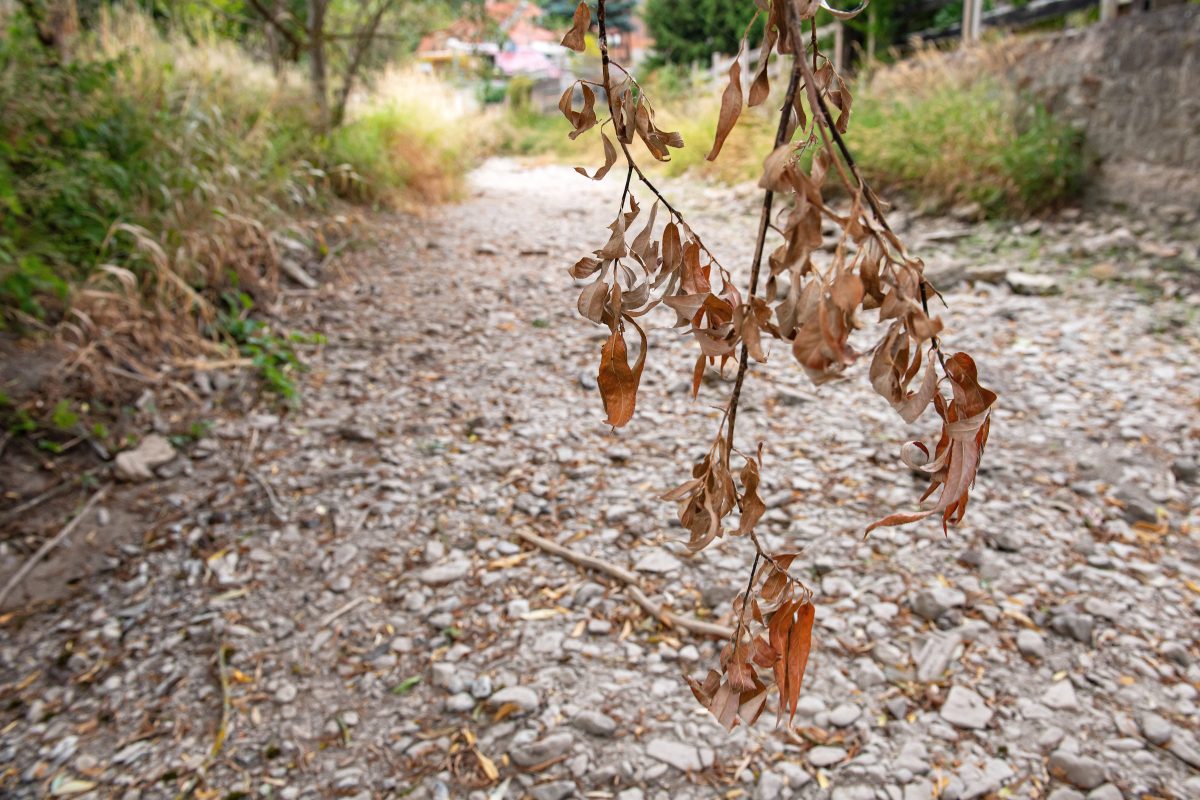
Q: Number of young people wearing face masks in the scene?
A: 0